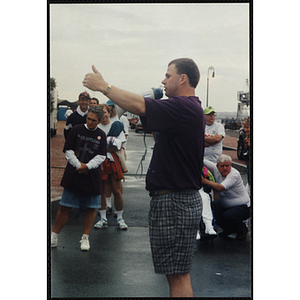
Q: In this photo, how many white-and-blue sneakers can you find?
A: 2